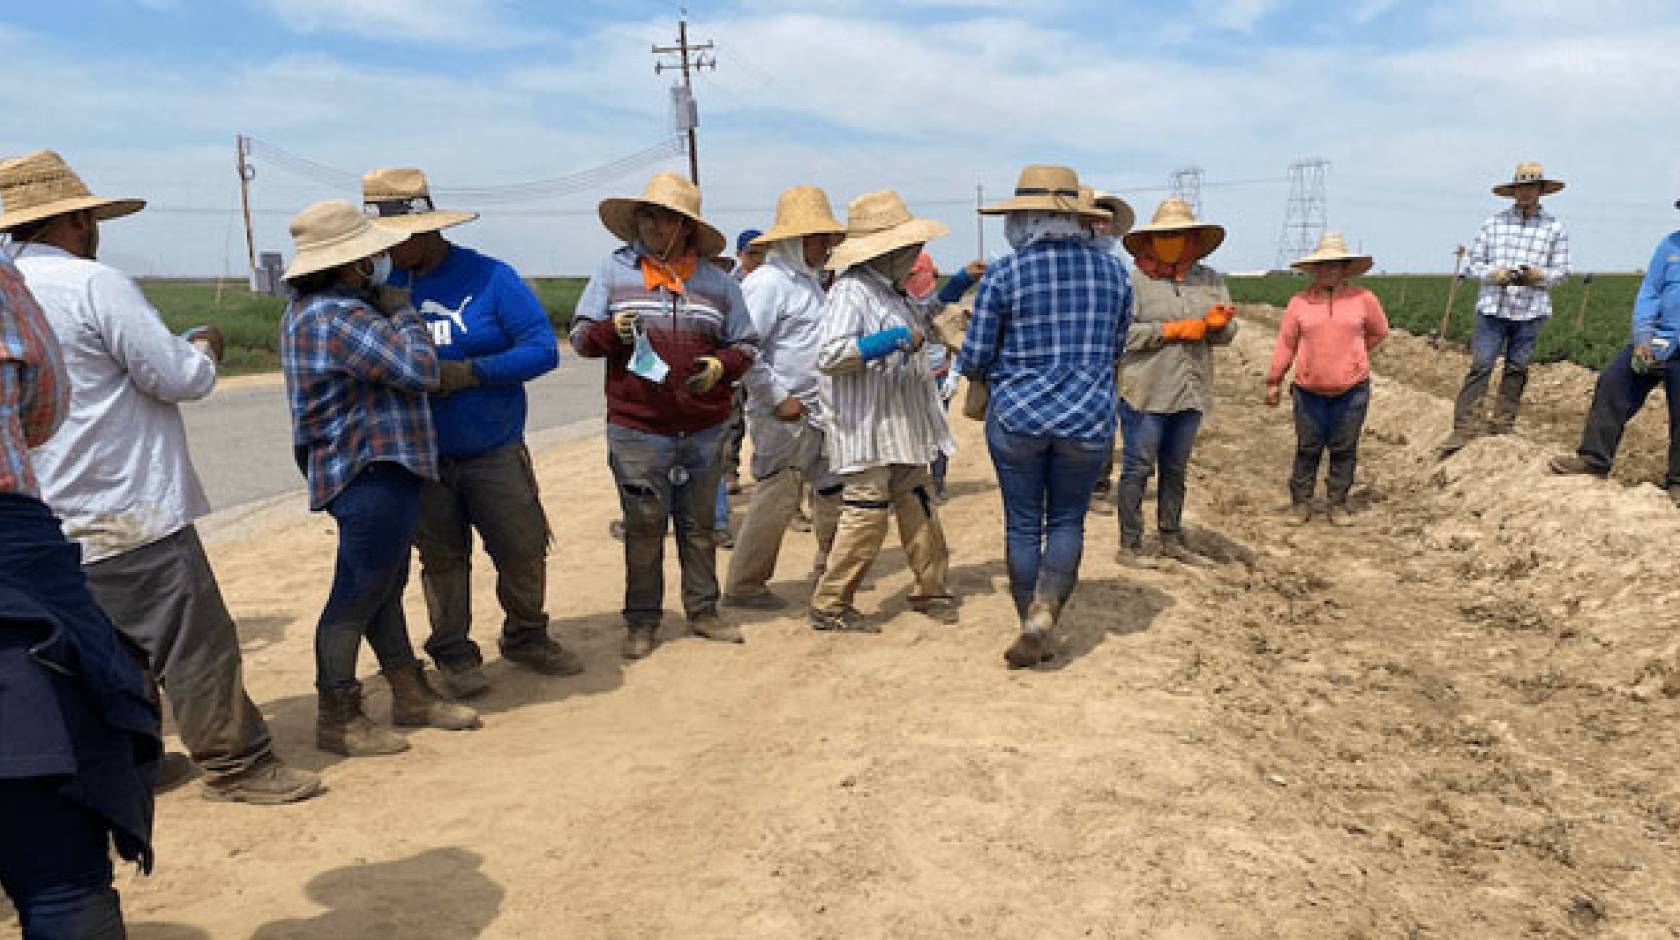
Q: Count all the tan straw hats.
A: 11